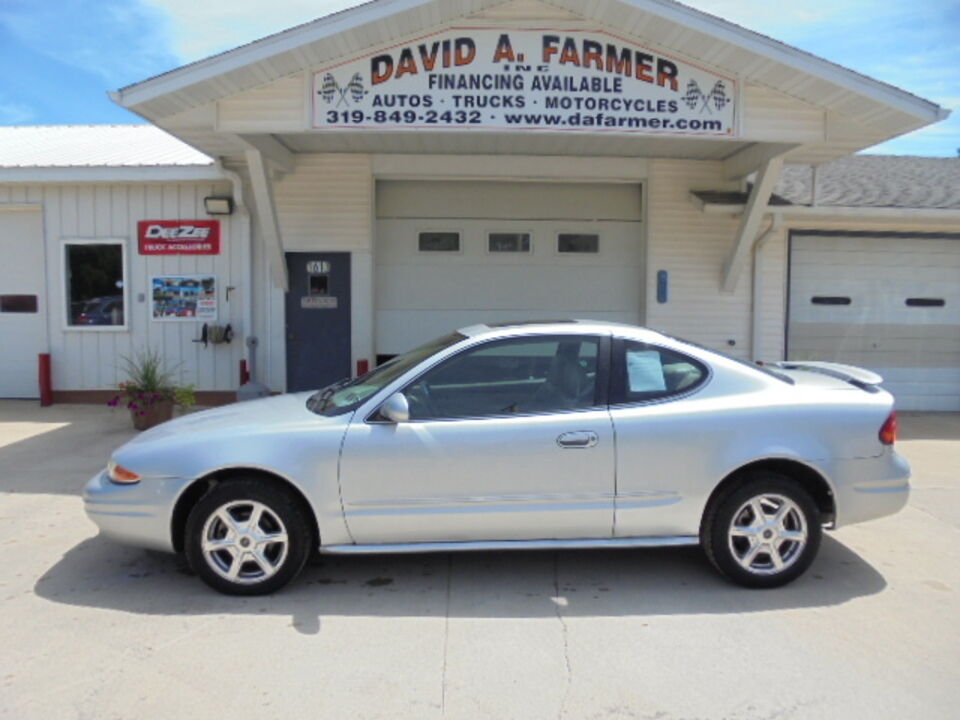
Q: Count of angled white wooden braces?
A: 2